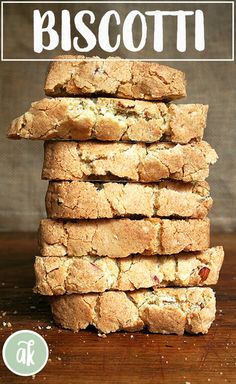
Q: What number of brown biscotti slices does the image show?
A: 7